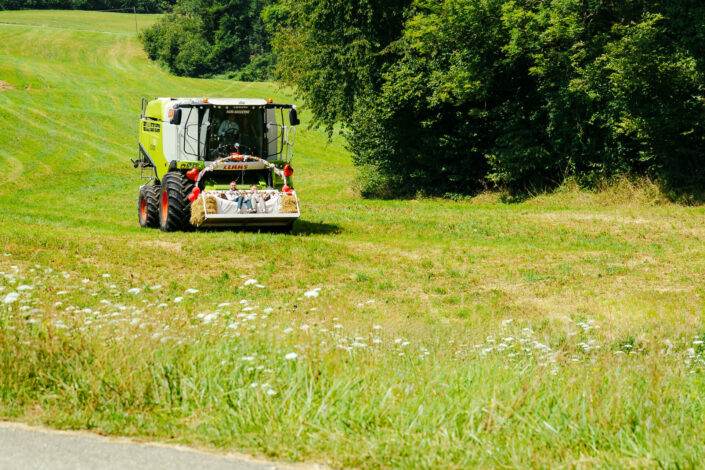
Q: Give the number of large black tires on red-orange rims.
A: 2